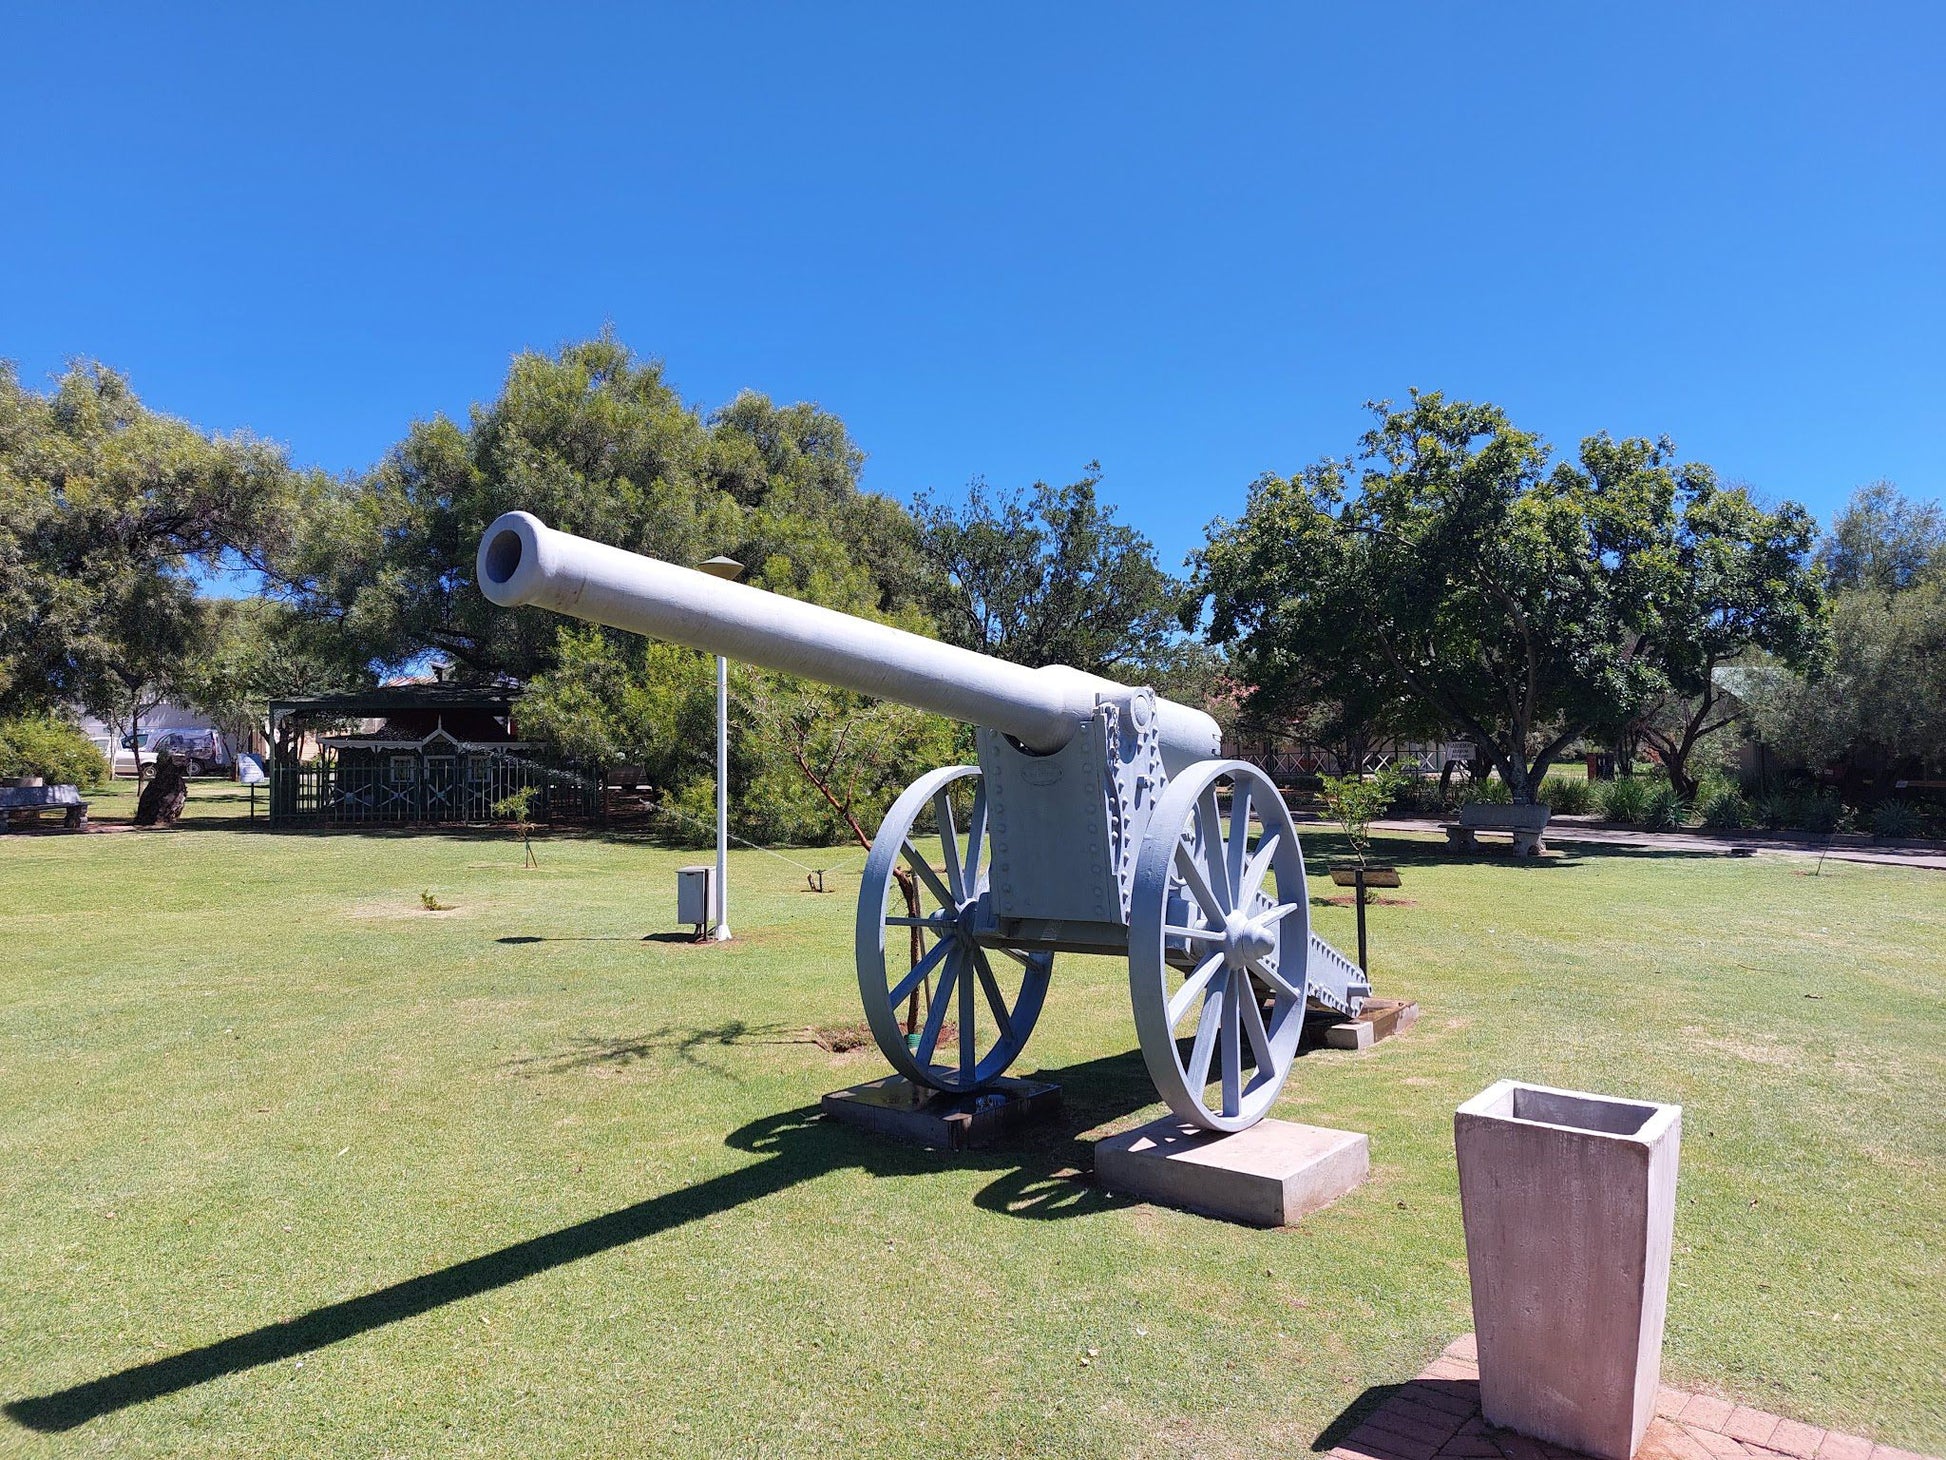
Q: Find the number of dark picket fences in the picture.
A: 1